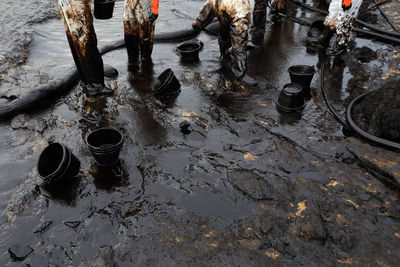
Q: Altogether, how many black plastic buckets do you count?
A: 8